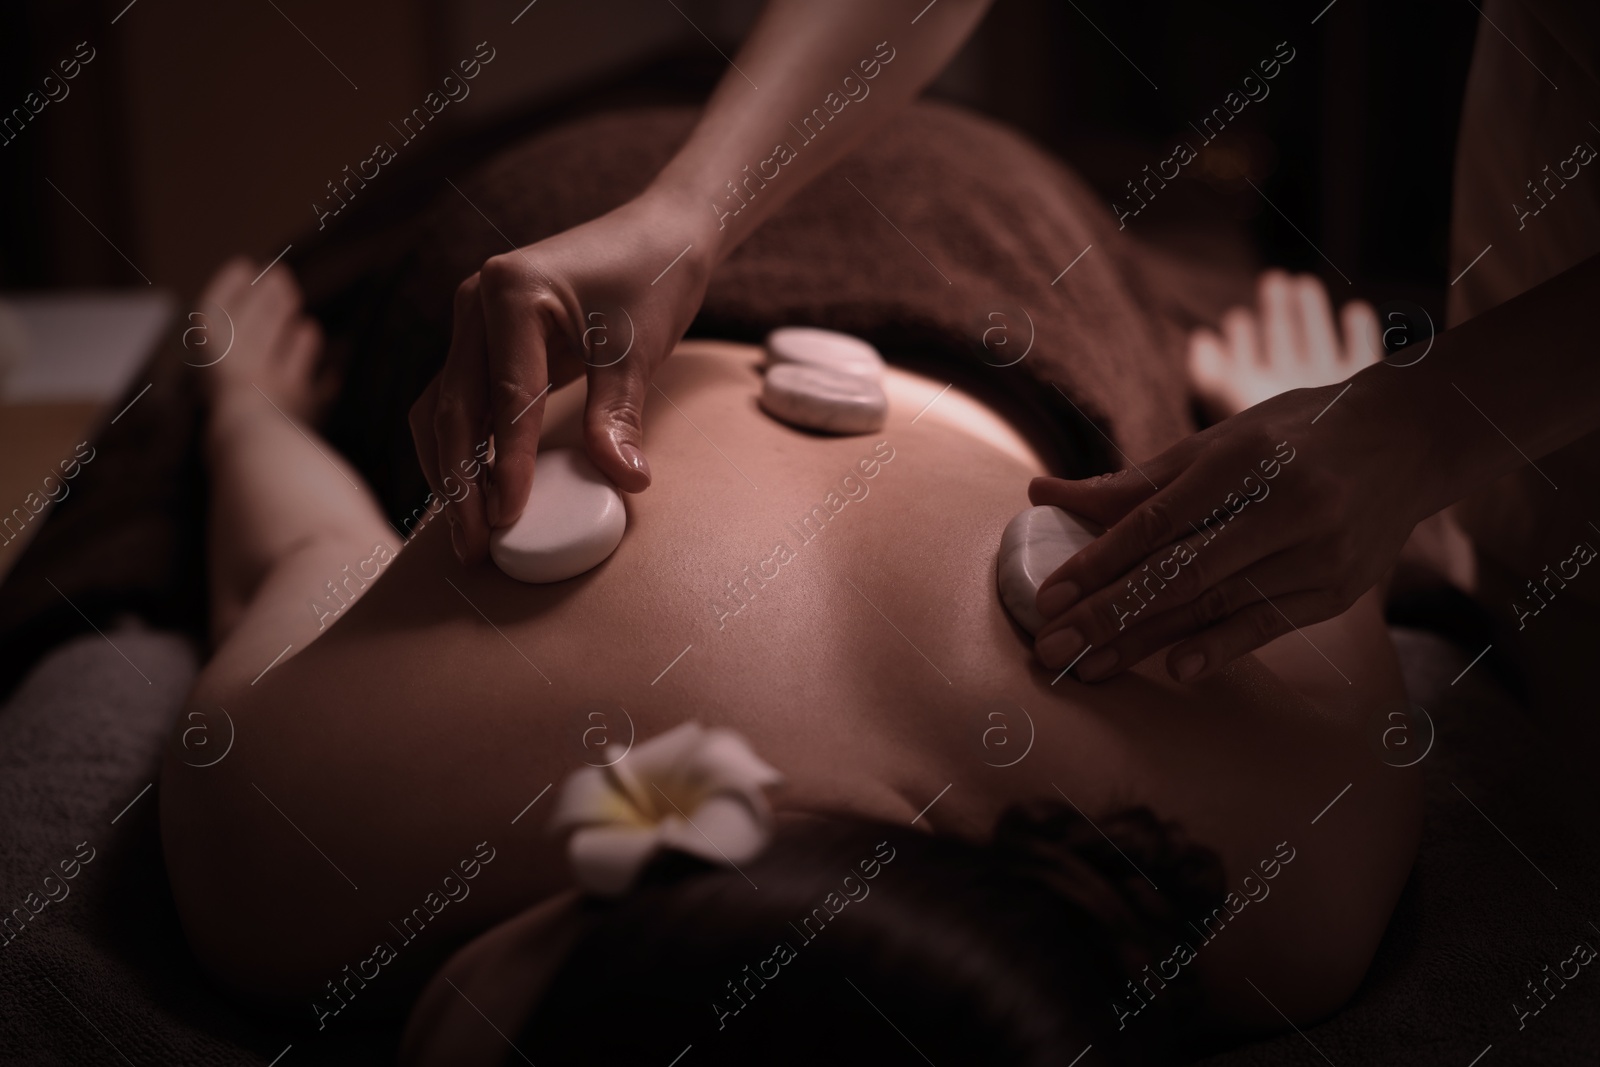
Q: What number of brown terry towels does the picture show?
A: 1